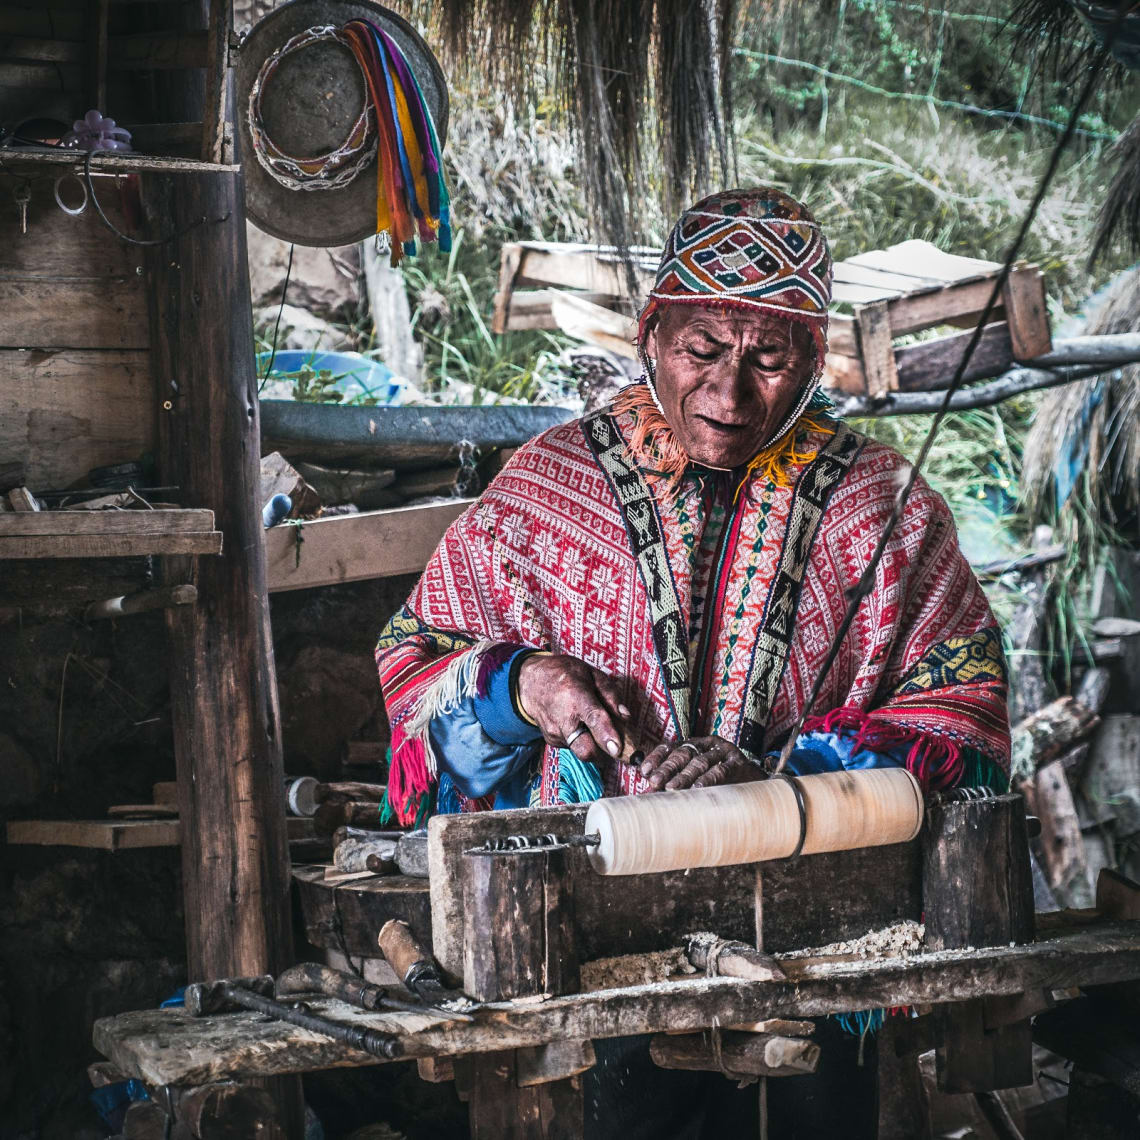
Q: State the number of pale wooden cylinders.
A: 1